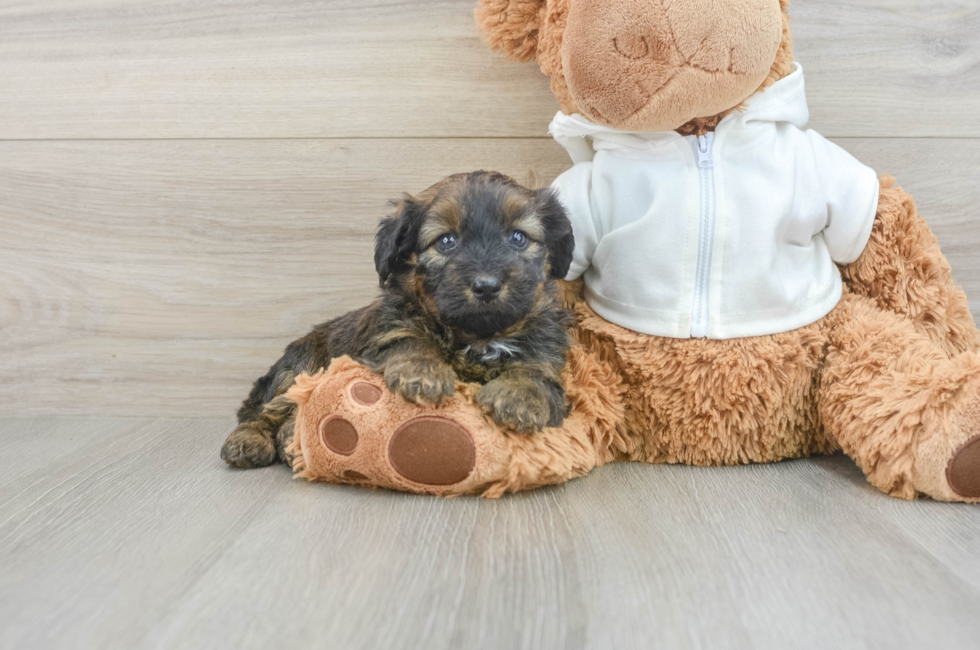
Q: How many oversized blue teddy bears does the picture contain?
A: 0